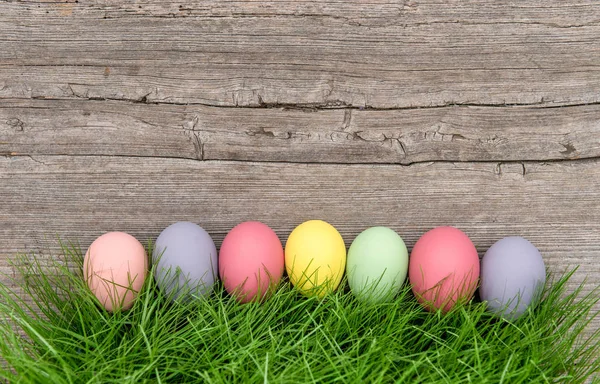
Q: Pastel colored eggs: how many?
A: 7